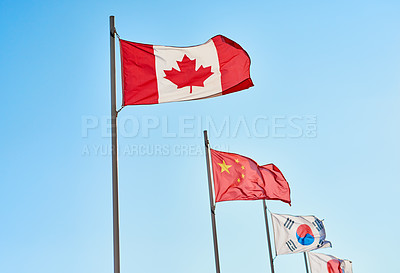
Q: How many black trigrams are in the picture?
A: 4